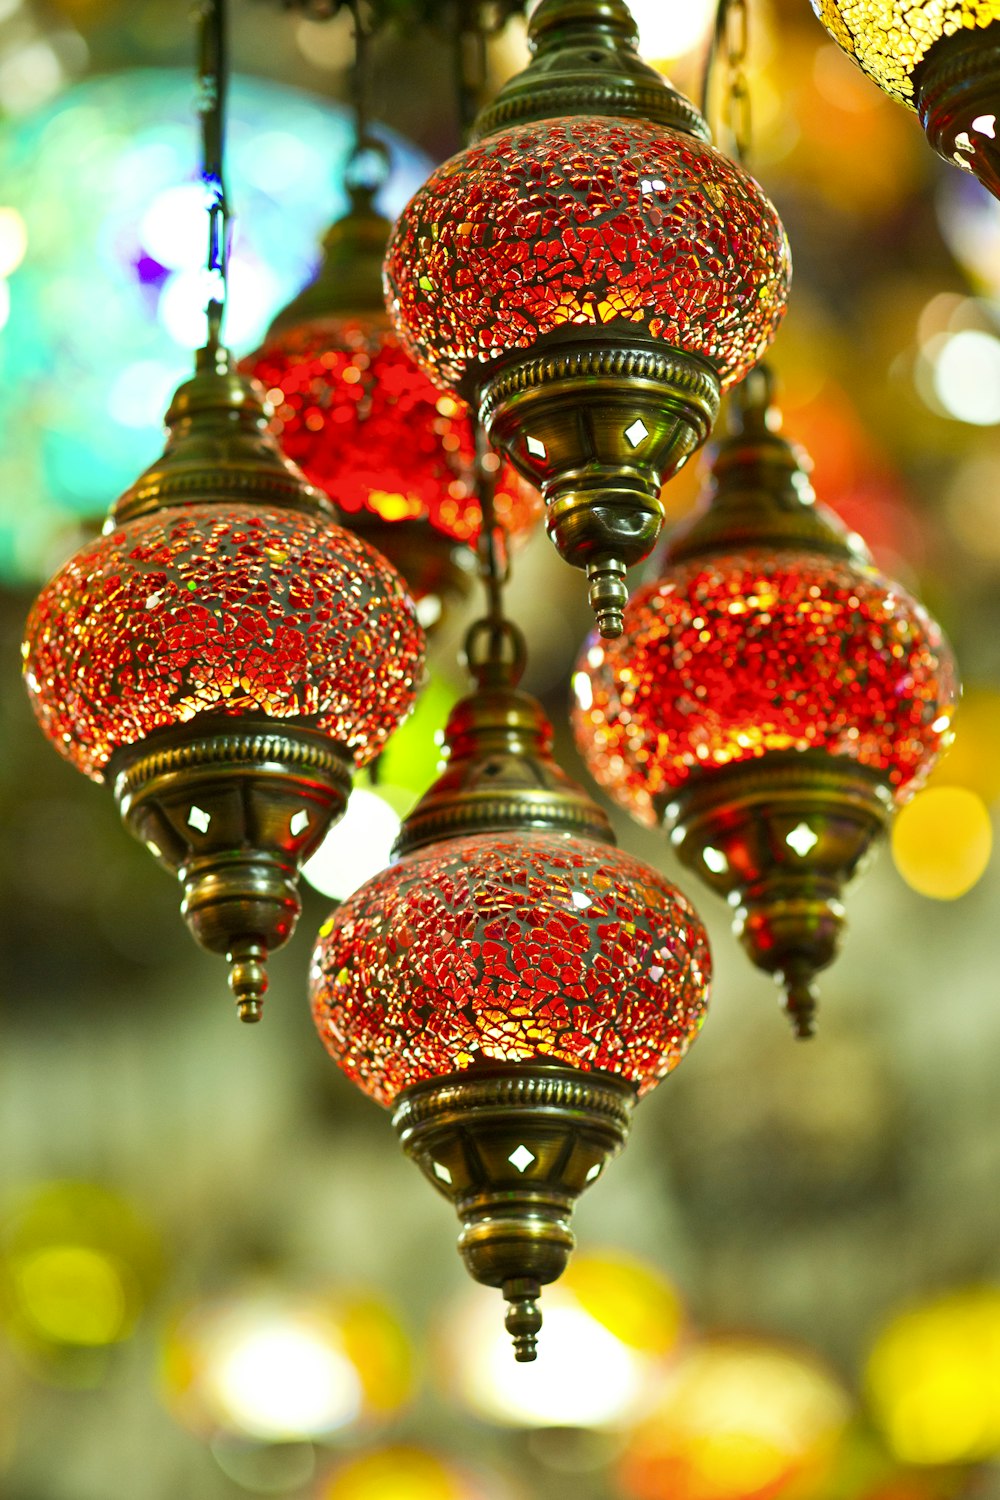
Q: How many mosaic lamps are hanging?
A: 6